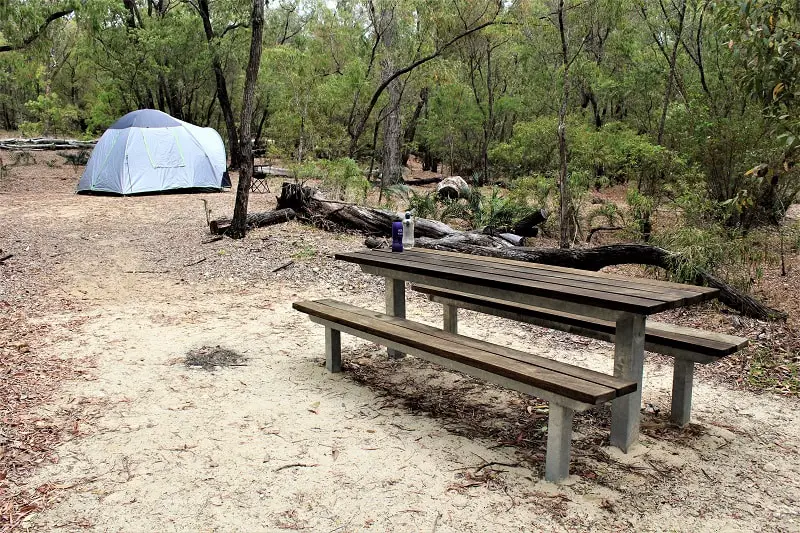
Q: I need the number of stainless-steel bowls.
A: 0